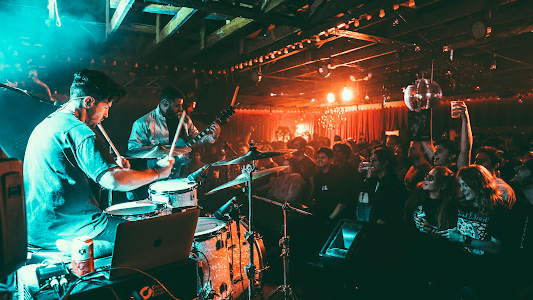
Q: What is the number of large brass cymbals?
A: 3